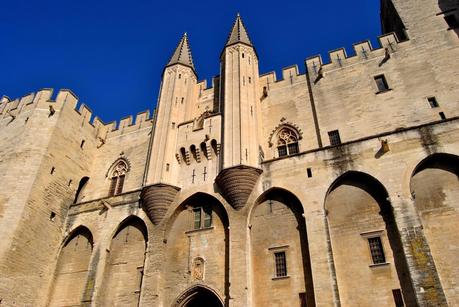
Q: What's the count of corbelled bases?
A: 2